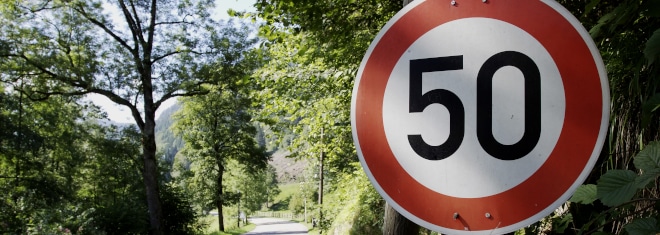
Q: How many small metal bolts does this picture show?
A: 4